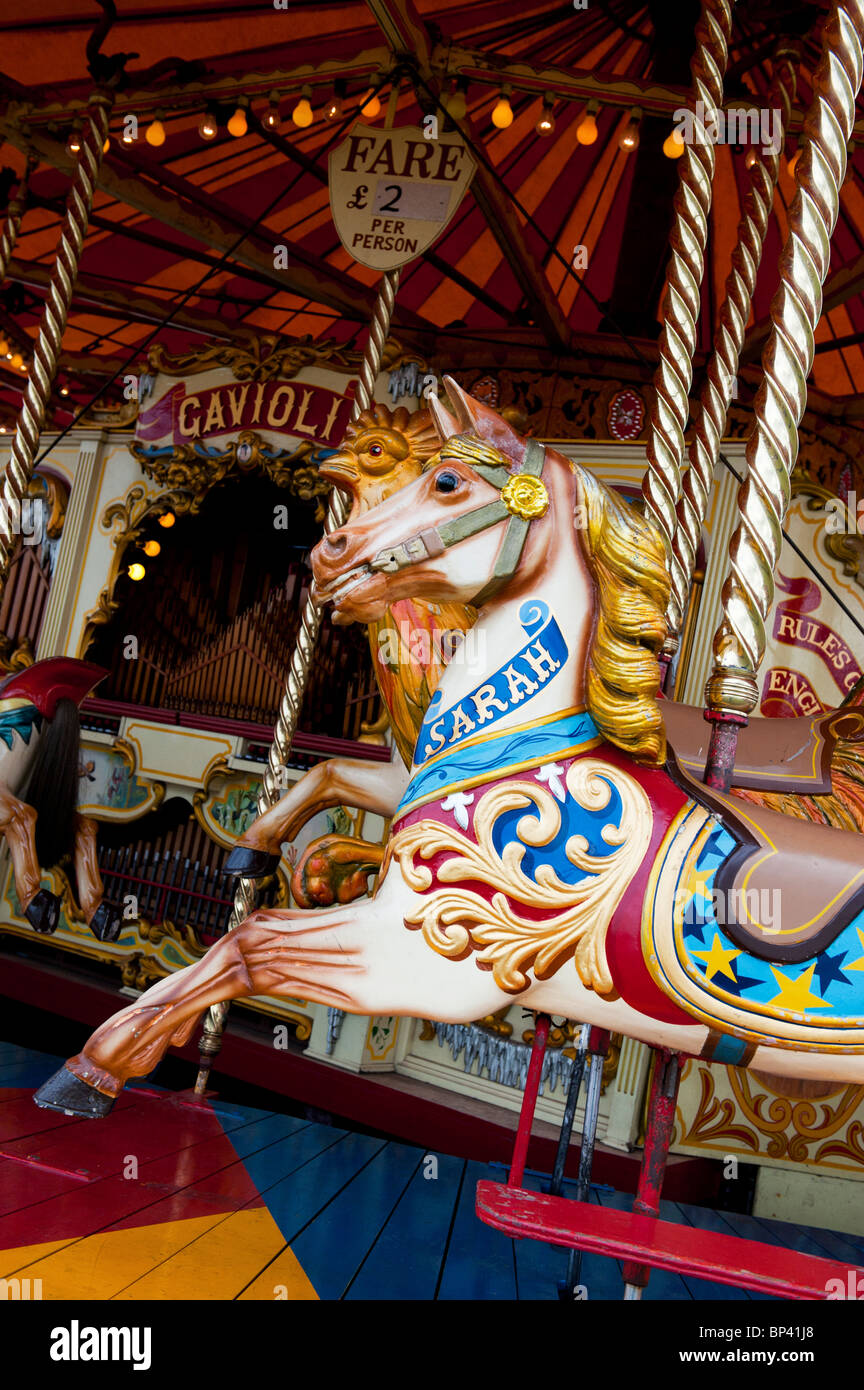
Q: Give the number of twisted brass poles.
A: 6